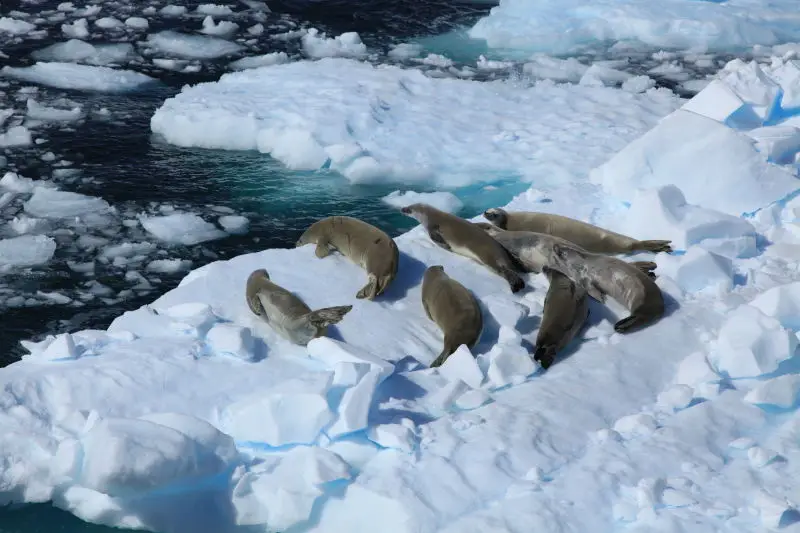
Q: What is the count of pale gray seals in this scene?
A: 2